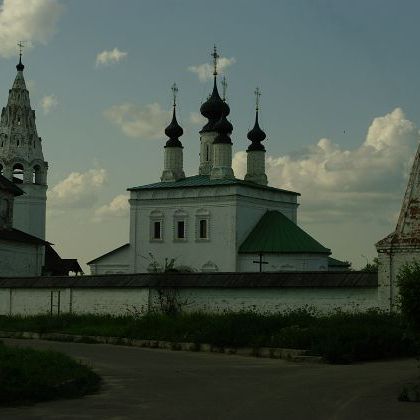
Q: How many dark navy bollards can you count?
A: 0